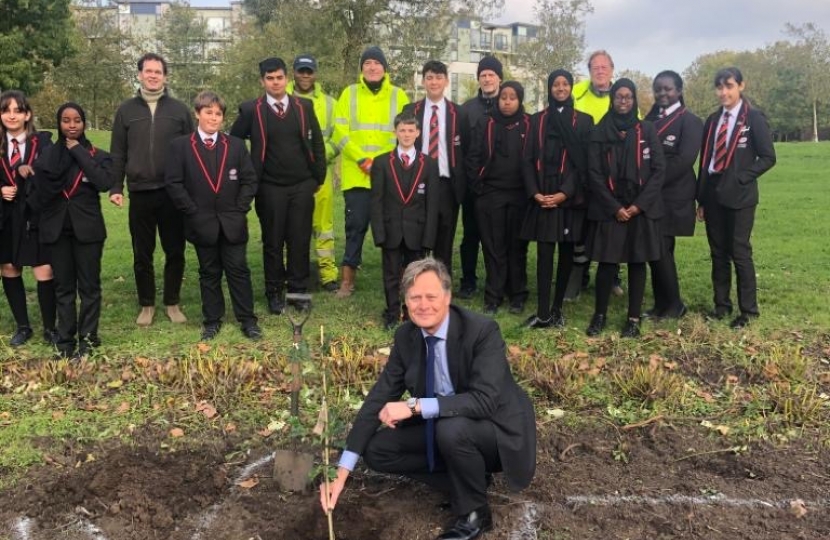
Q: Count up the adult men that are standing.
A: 5